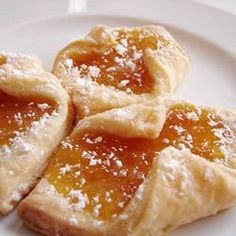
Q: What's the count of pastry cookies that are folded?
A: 3